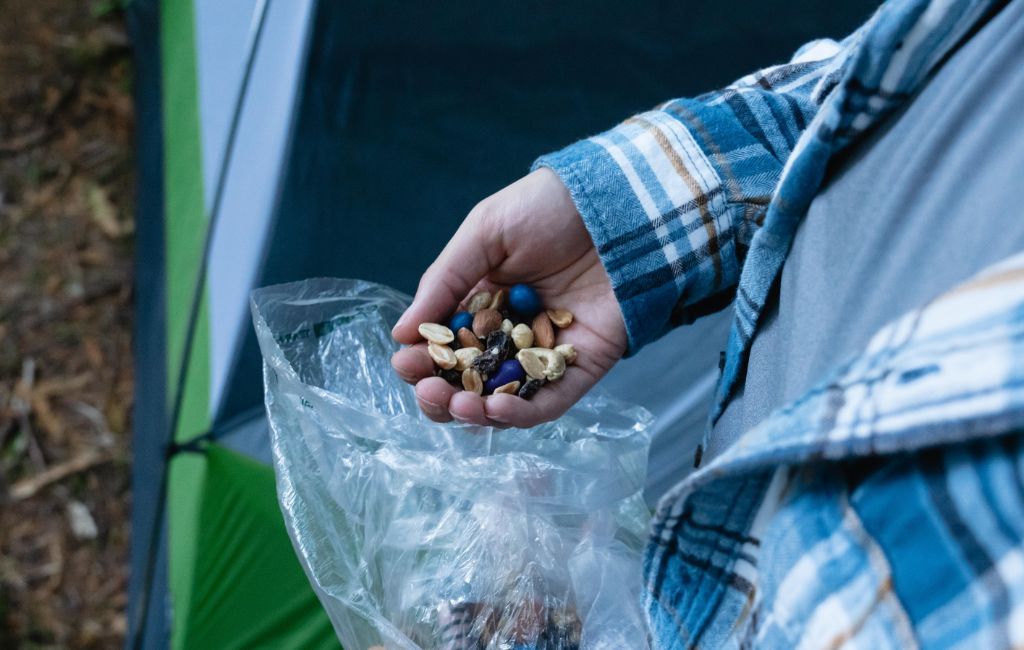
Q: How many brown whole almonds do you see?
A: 3